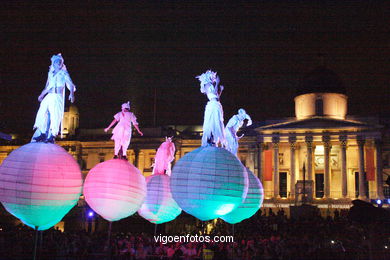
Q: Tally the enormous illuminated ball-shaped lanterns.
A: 5